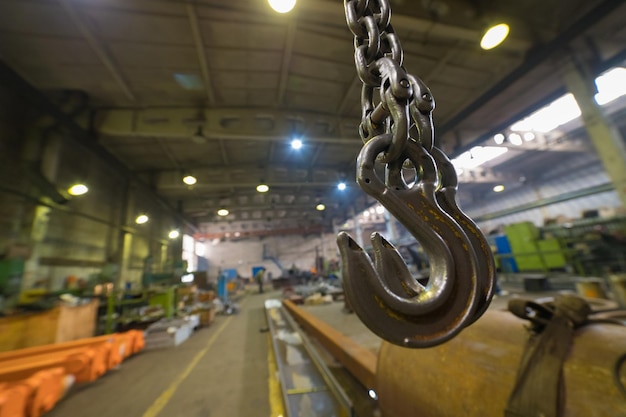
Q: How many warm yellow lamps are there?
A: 10